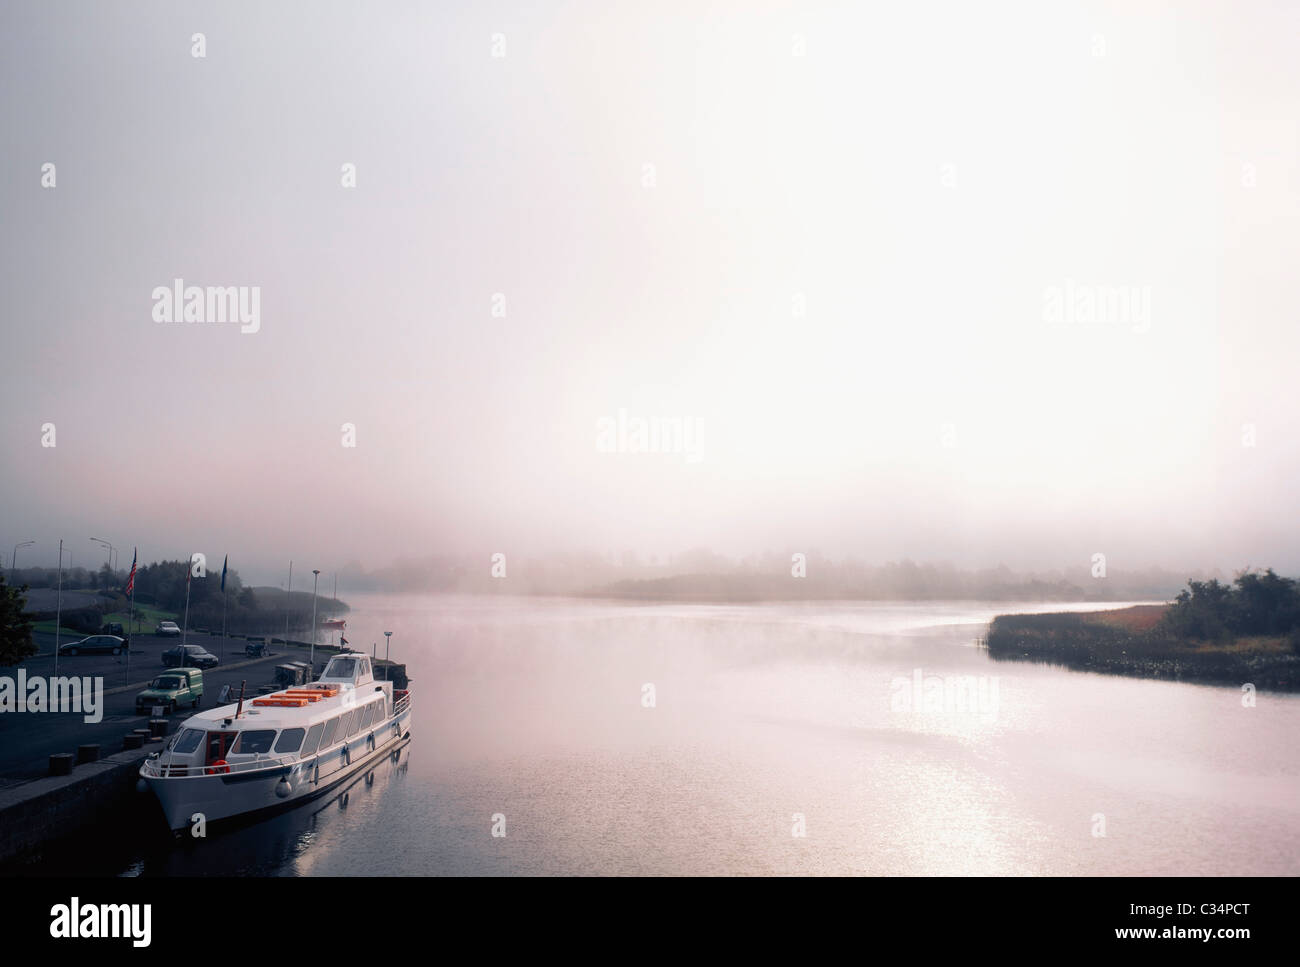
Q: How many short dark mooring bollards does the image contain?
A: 5